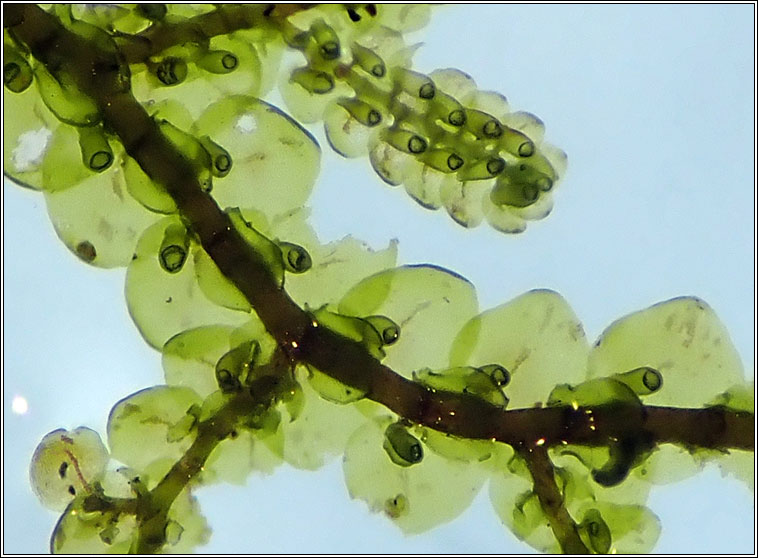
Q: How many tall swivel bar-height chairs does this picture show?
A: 0